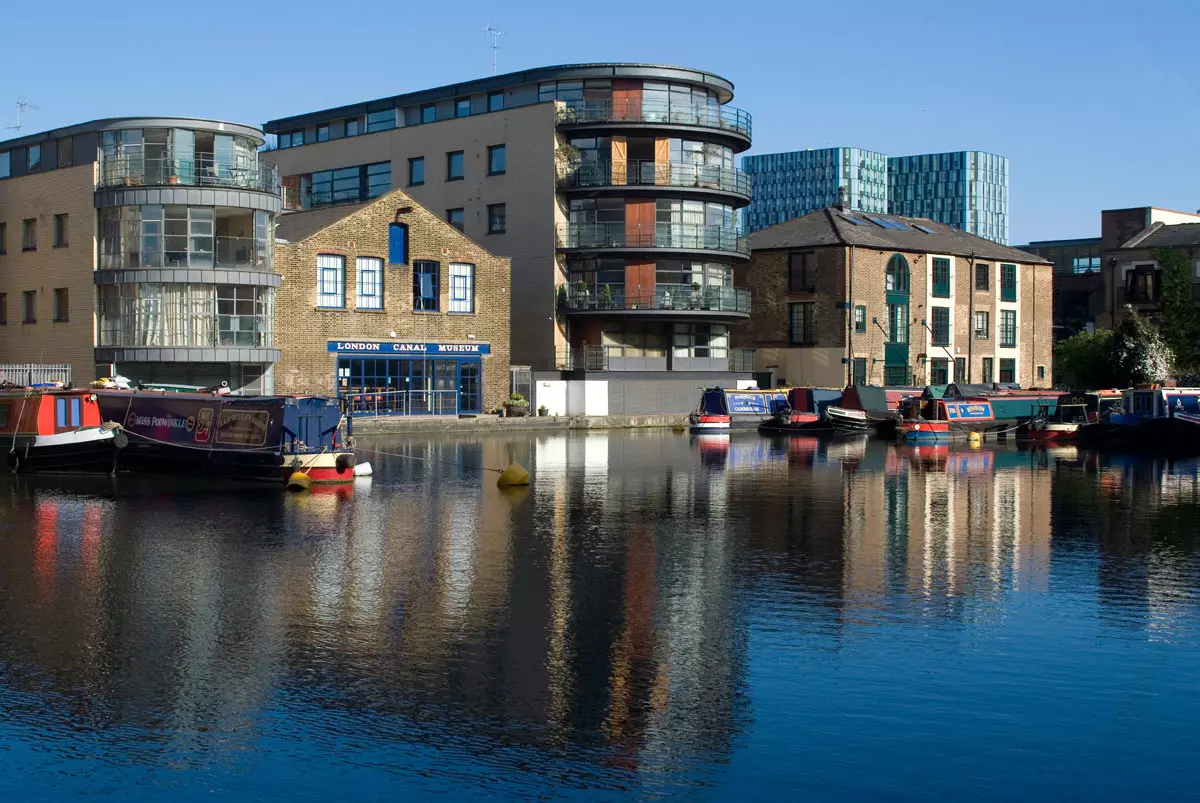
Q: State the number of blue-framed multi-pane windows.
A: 4